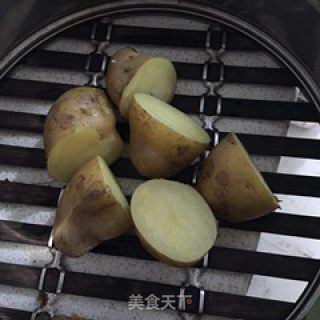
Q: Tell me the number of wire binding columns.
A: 2